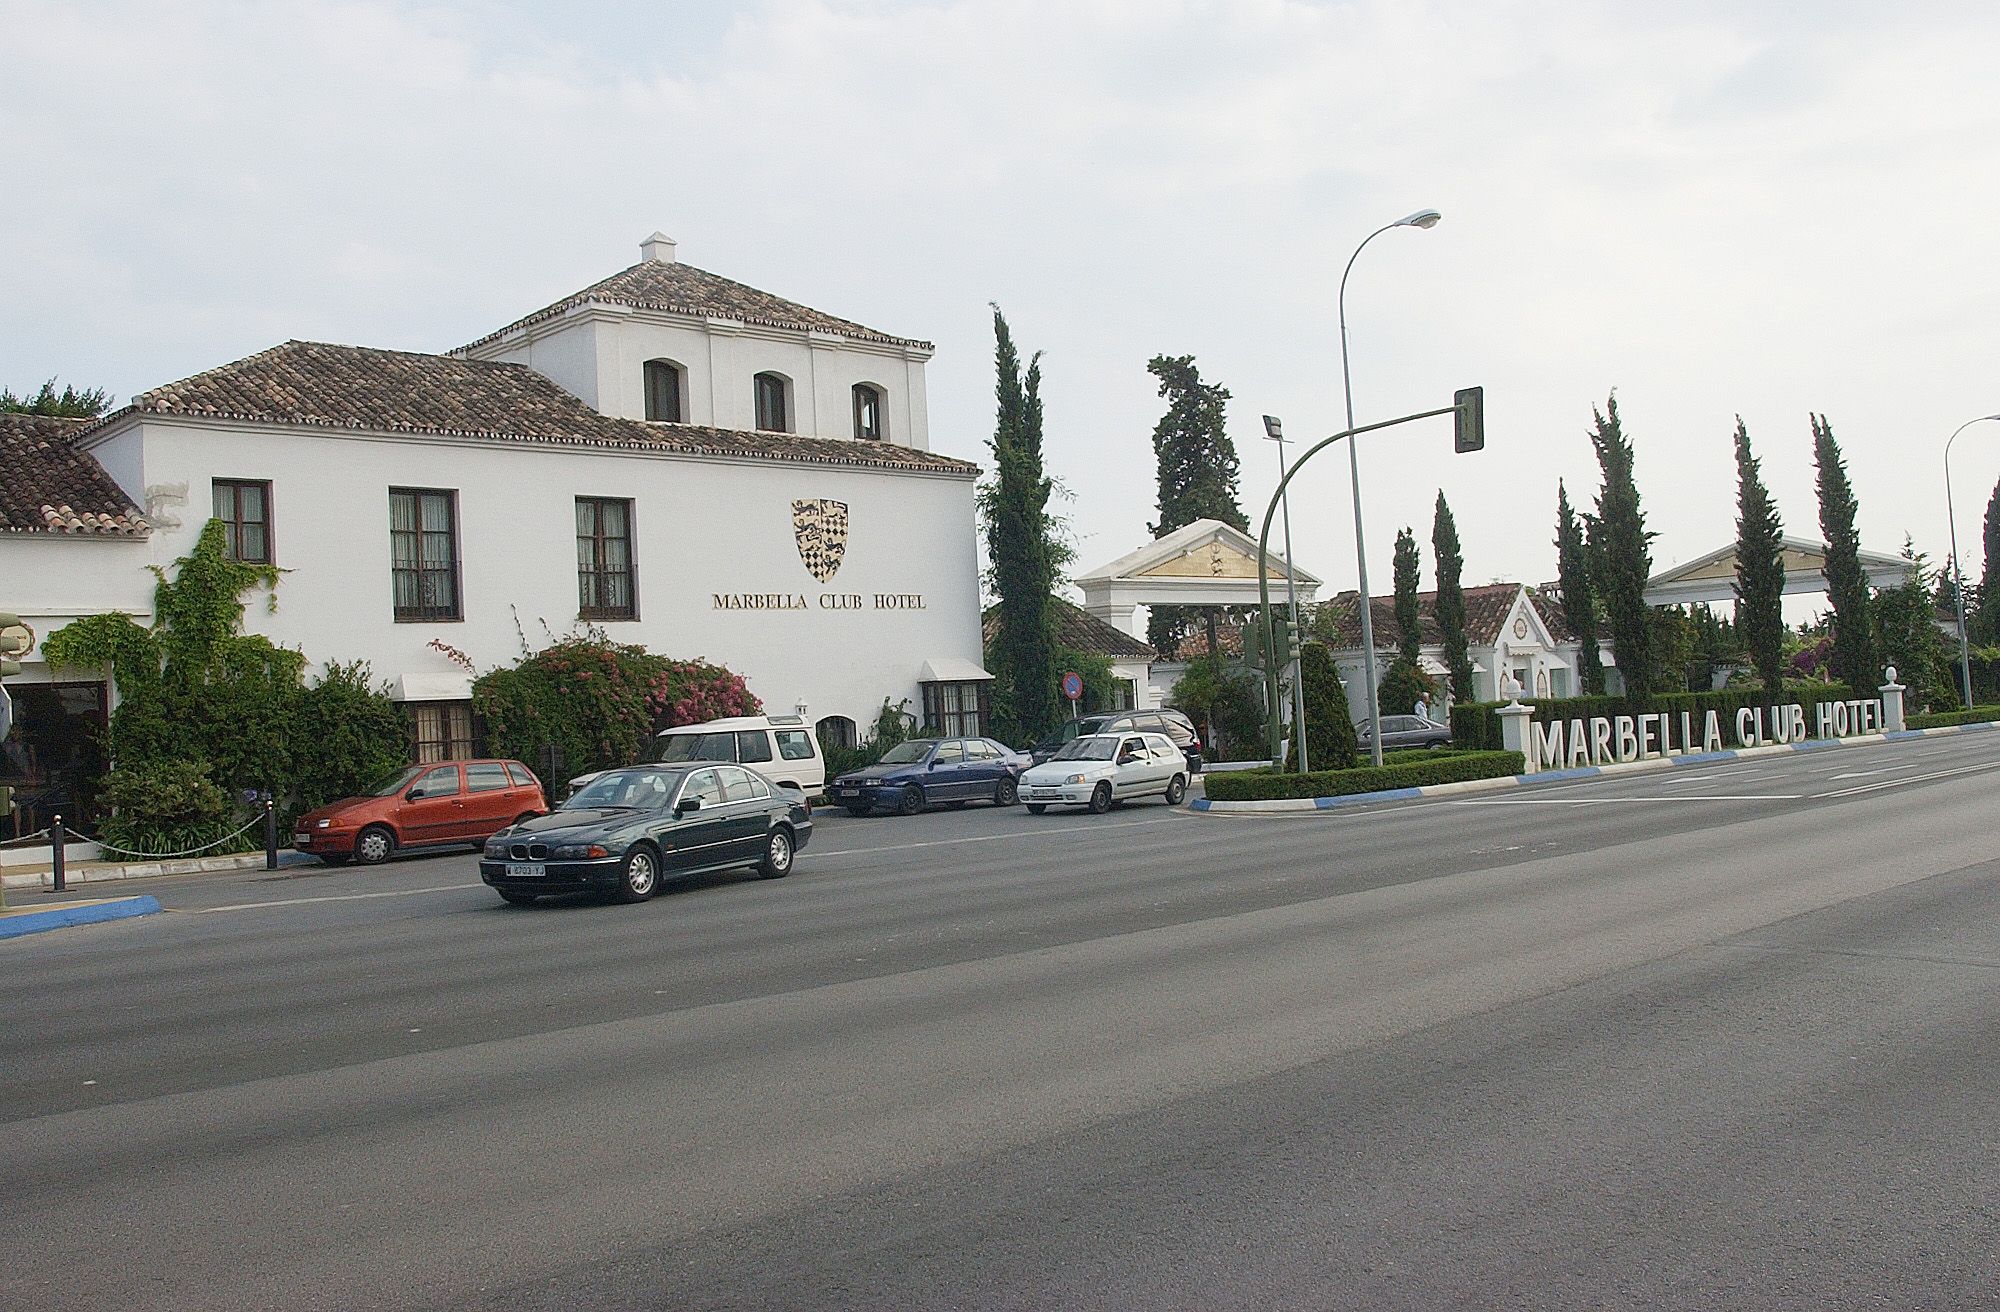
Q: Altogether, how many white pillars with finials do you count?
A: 2